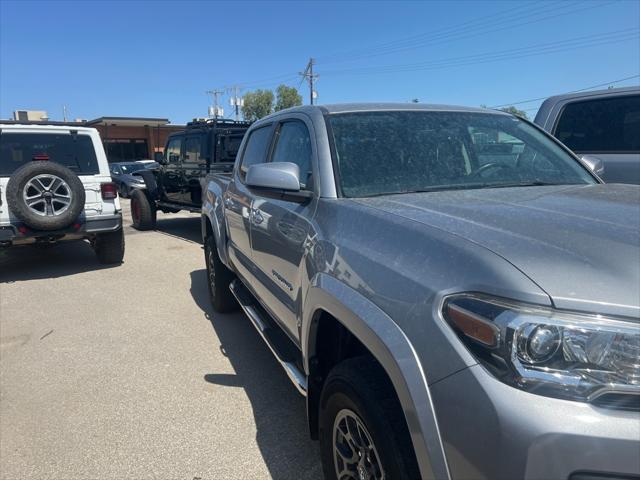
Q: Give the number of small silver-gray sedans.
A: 1